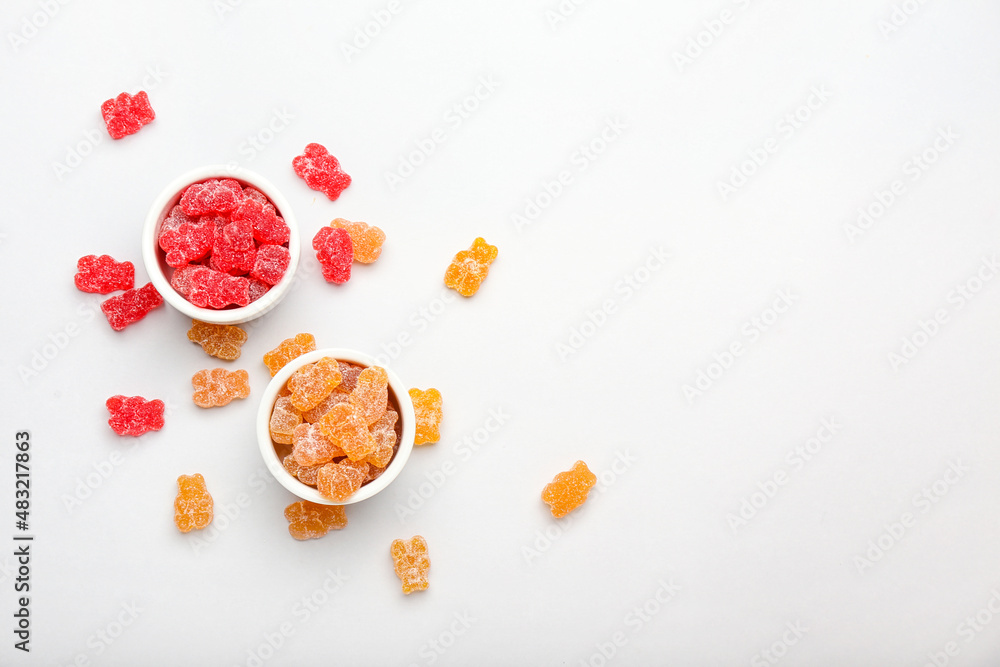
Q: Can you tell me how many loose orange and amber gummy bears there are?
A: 10